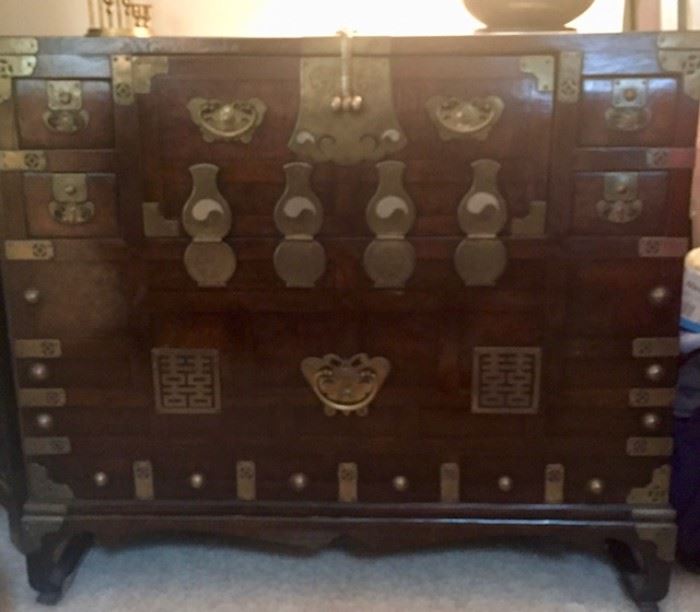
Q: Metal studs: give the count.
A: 12